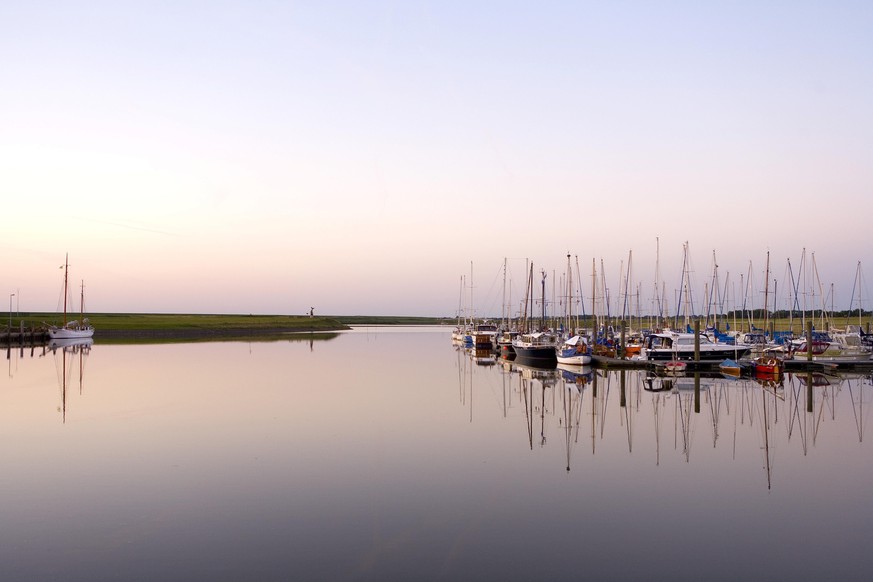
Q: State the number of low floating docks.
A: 1